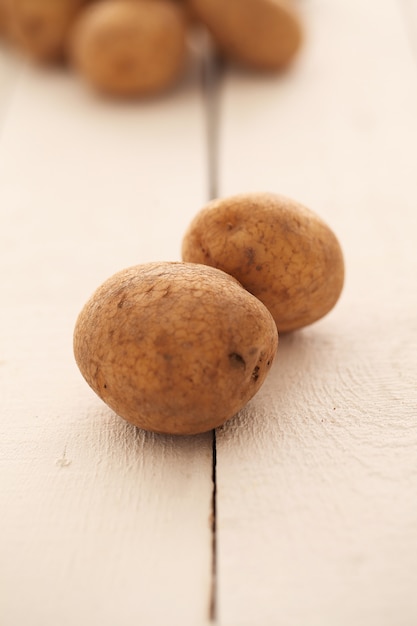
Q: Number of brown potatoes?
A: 5